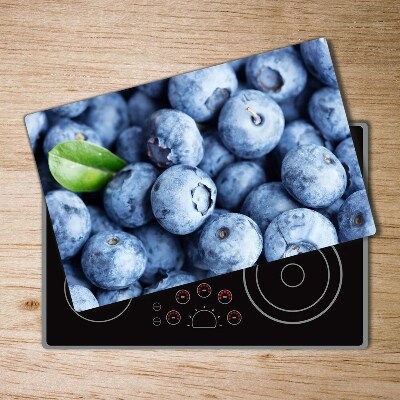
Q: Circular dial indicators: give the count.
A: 5